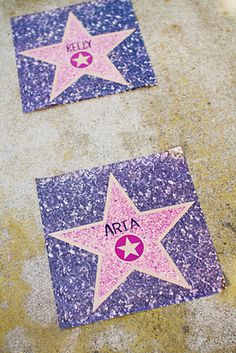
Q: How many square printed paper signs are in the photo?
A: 2